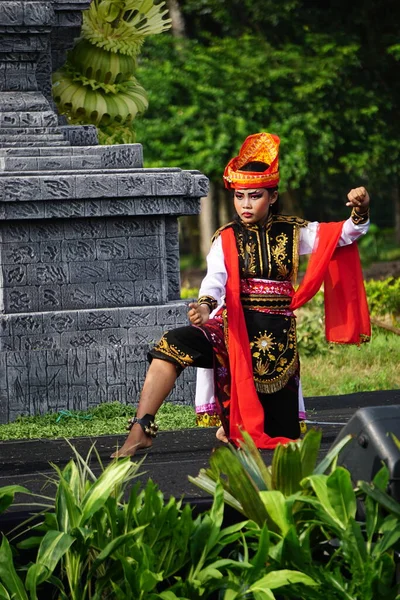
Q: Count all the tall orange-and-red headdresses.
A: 1